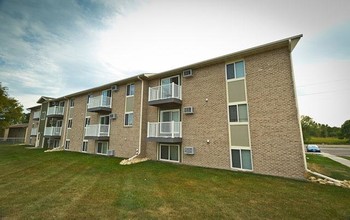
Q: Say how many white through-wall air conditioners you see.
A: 6